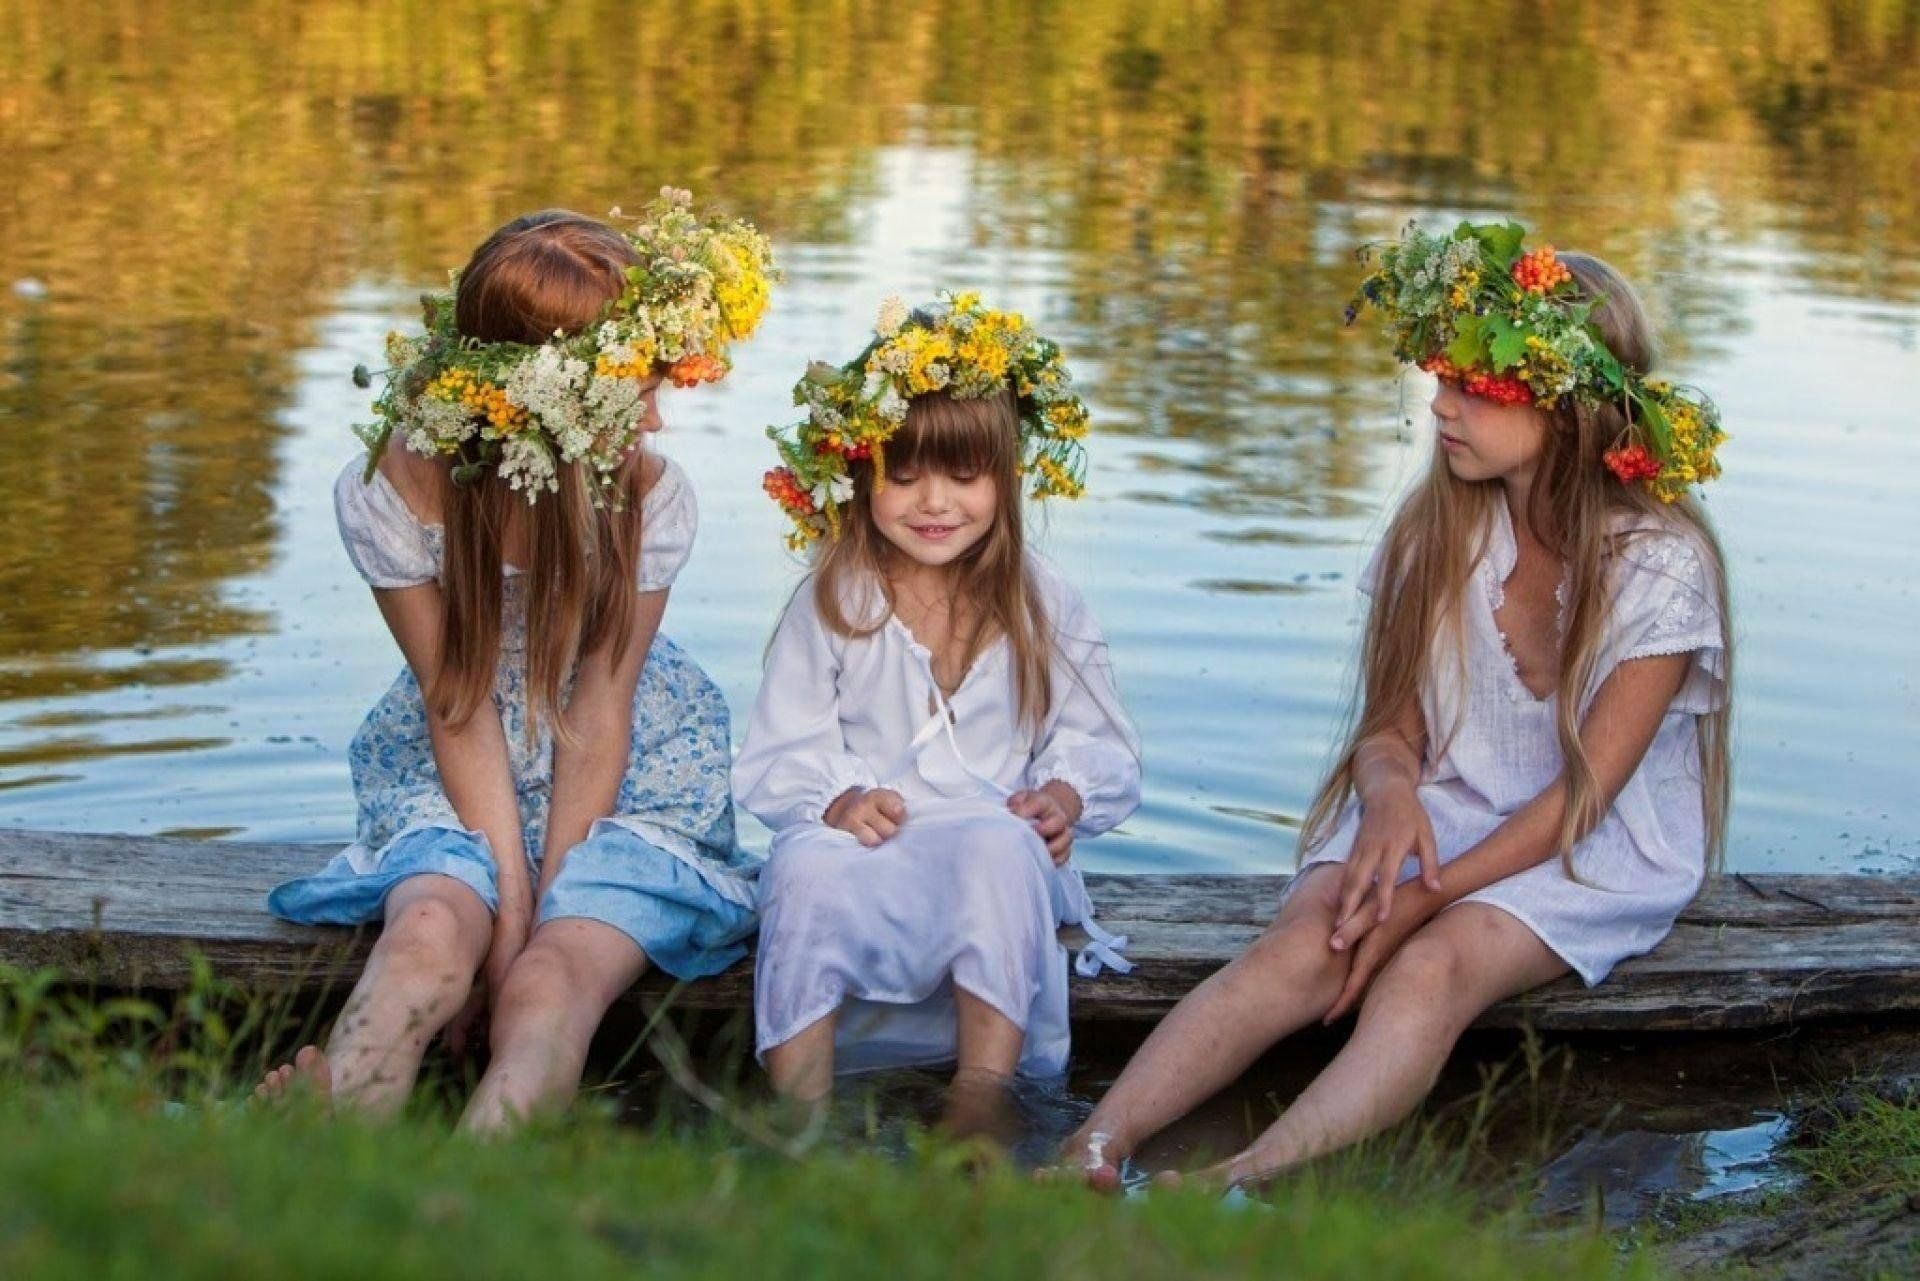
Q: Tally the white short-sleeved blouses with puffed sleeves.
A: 1